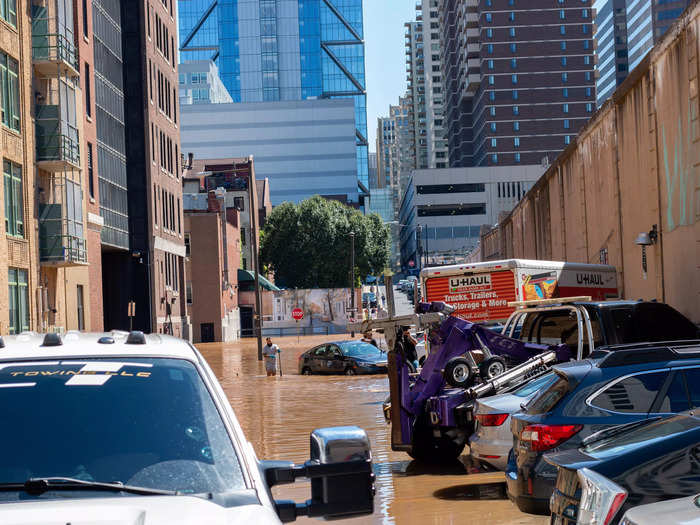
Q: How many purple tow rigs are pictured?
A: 1